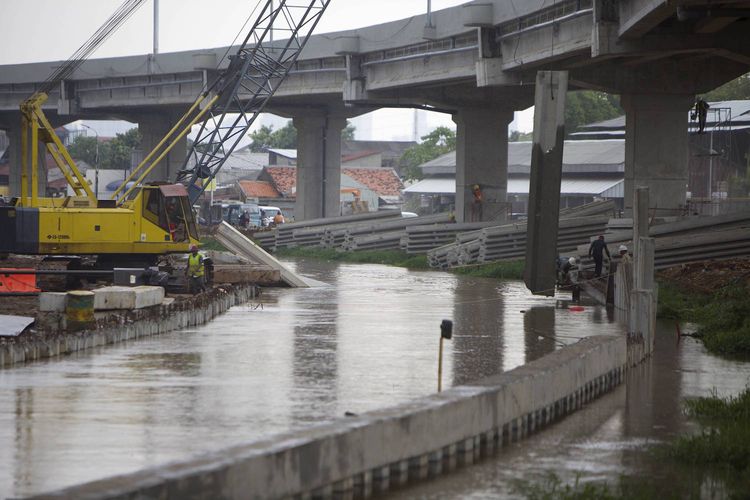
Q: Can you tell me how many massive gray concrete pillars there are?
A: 5